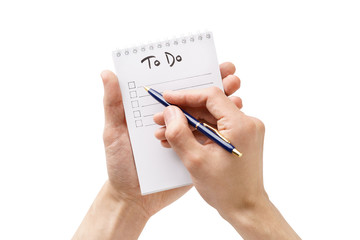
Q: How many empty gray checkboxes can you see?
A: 5